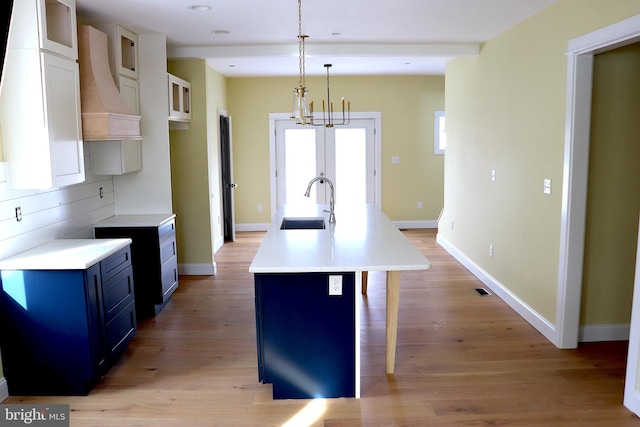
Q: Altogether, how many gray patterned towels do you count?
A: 0